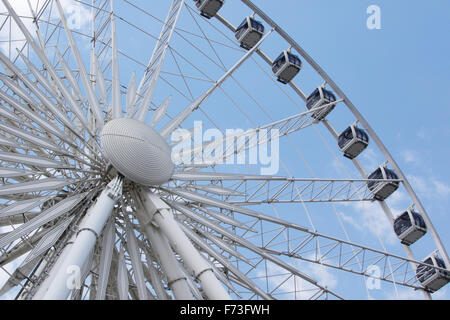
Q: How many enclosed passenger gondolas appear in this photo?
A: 8